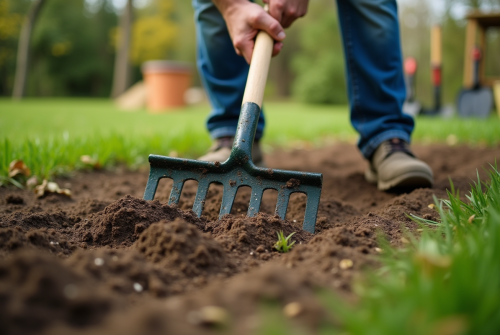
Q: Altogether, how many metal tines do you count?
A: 7